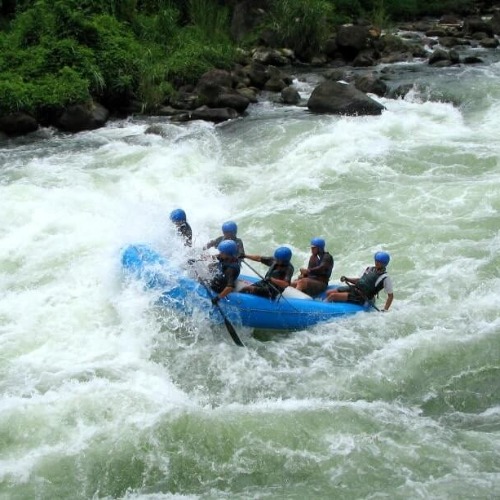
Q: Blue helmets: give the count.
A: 6